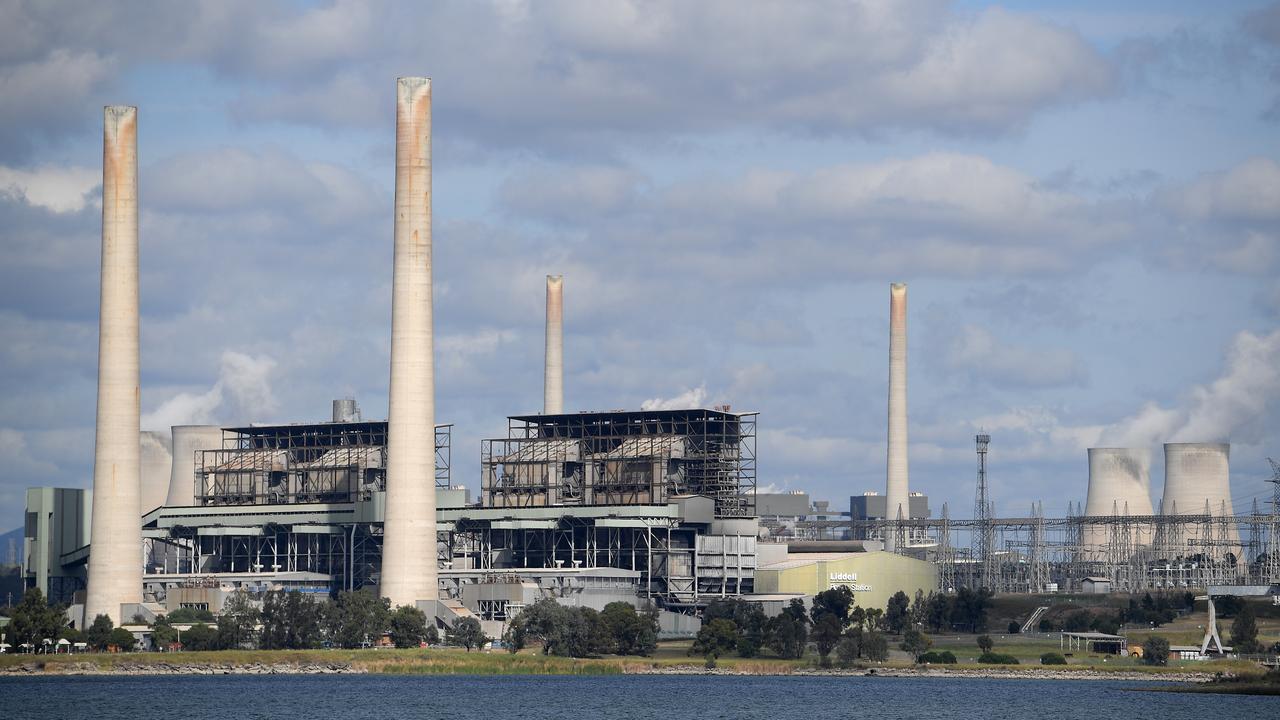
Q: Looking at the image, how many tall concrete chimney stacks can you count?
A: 4